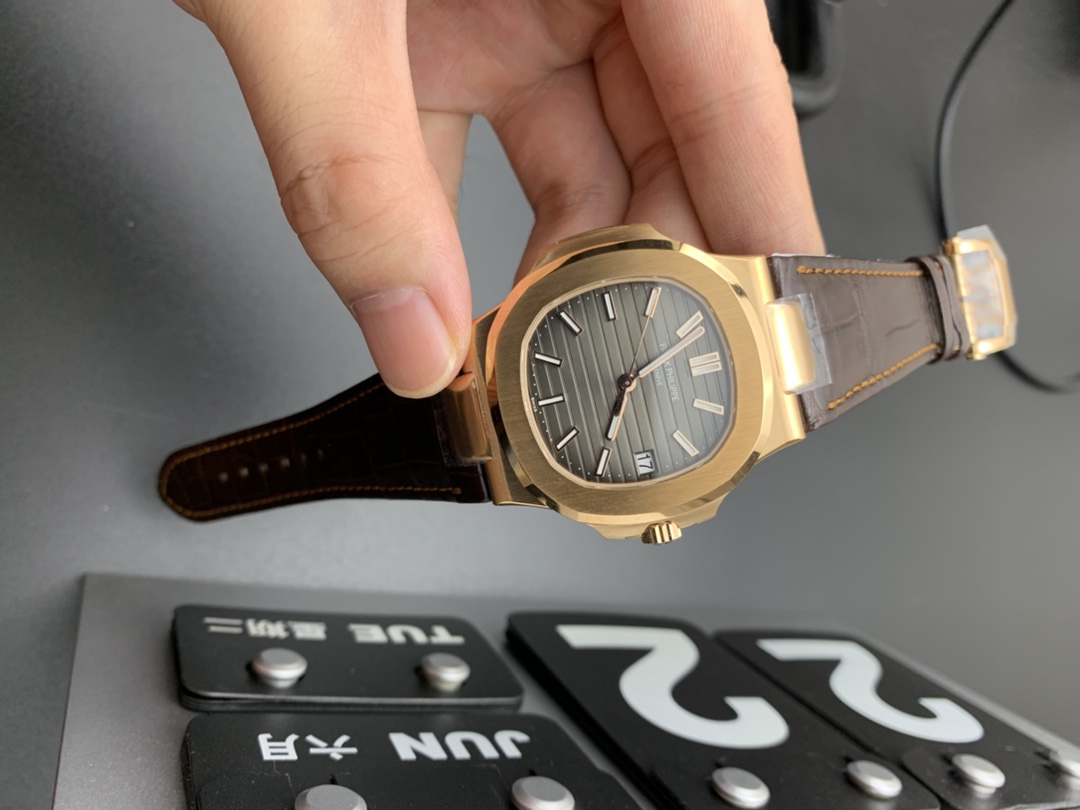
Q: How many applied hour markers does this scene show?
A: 11